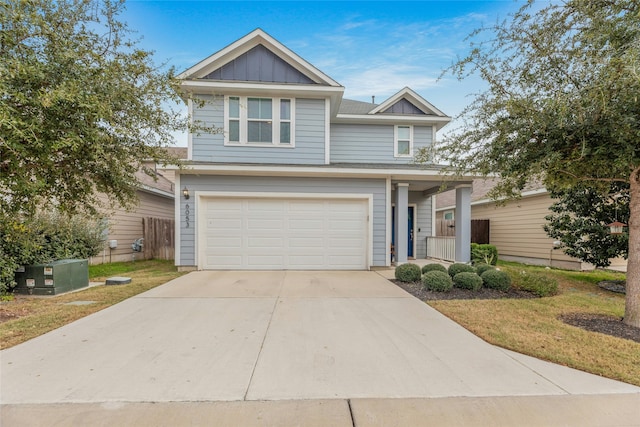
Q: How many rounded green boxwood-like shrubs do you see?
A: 7